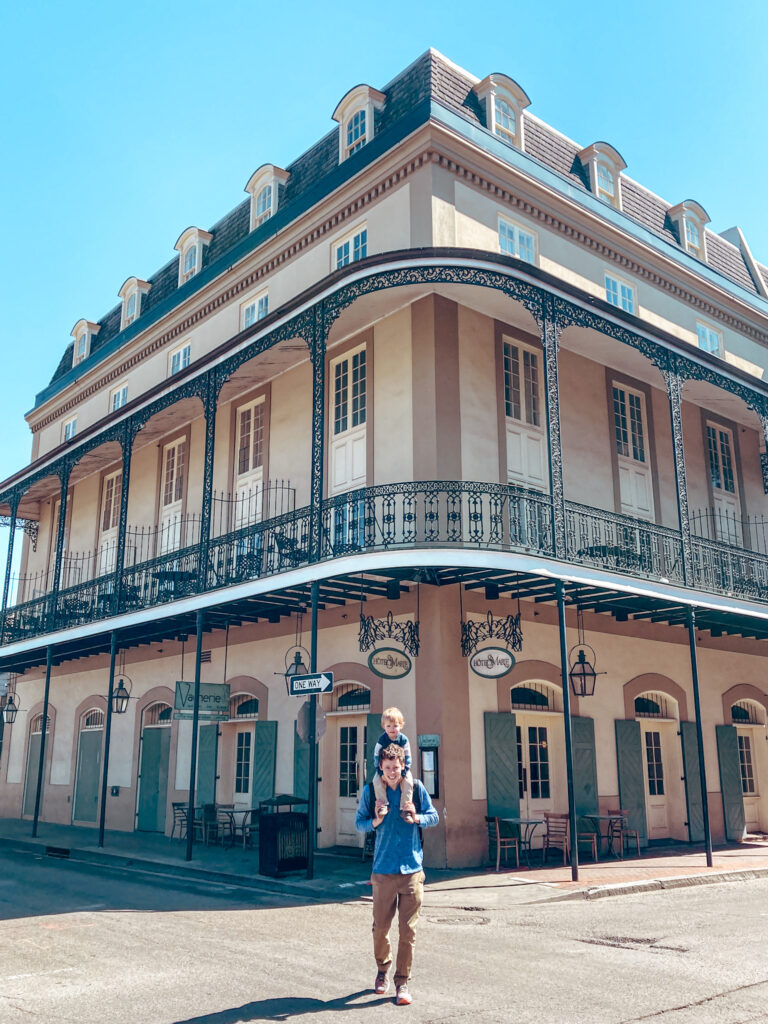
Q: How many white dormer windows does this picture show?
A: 8